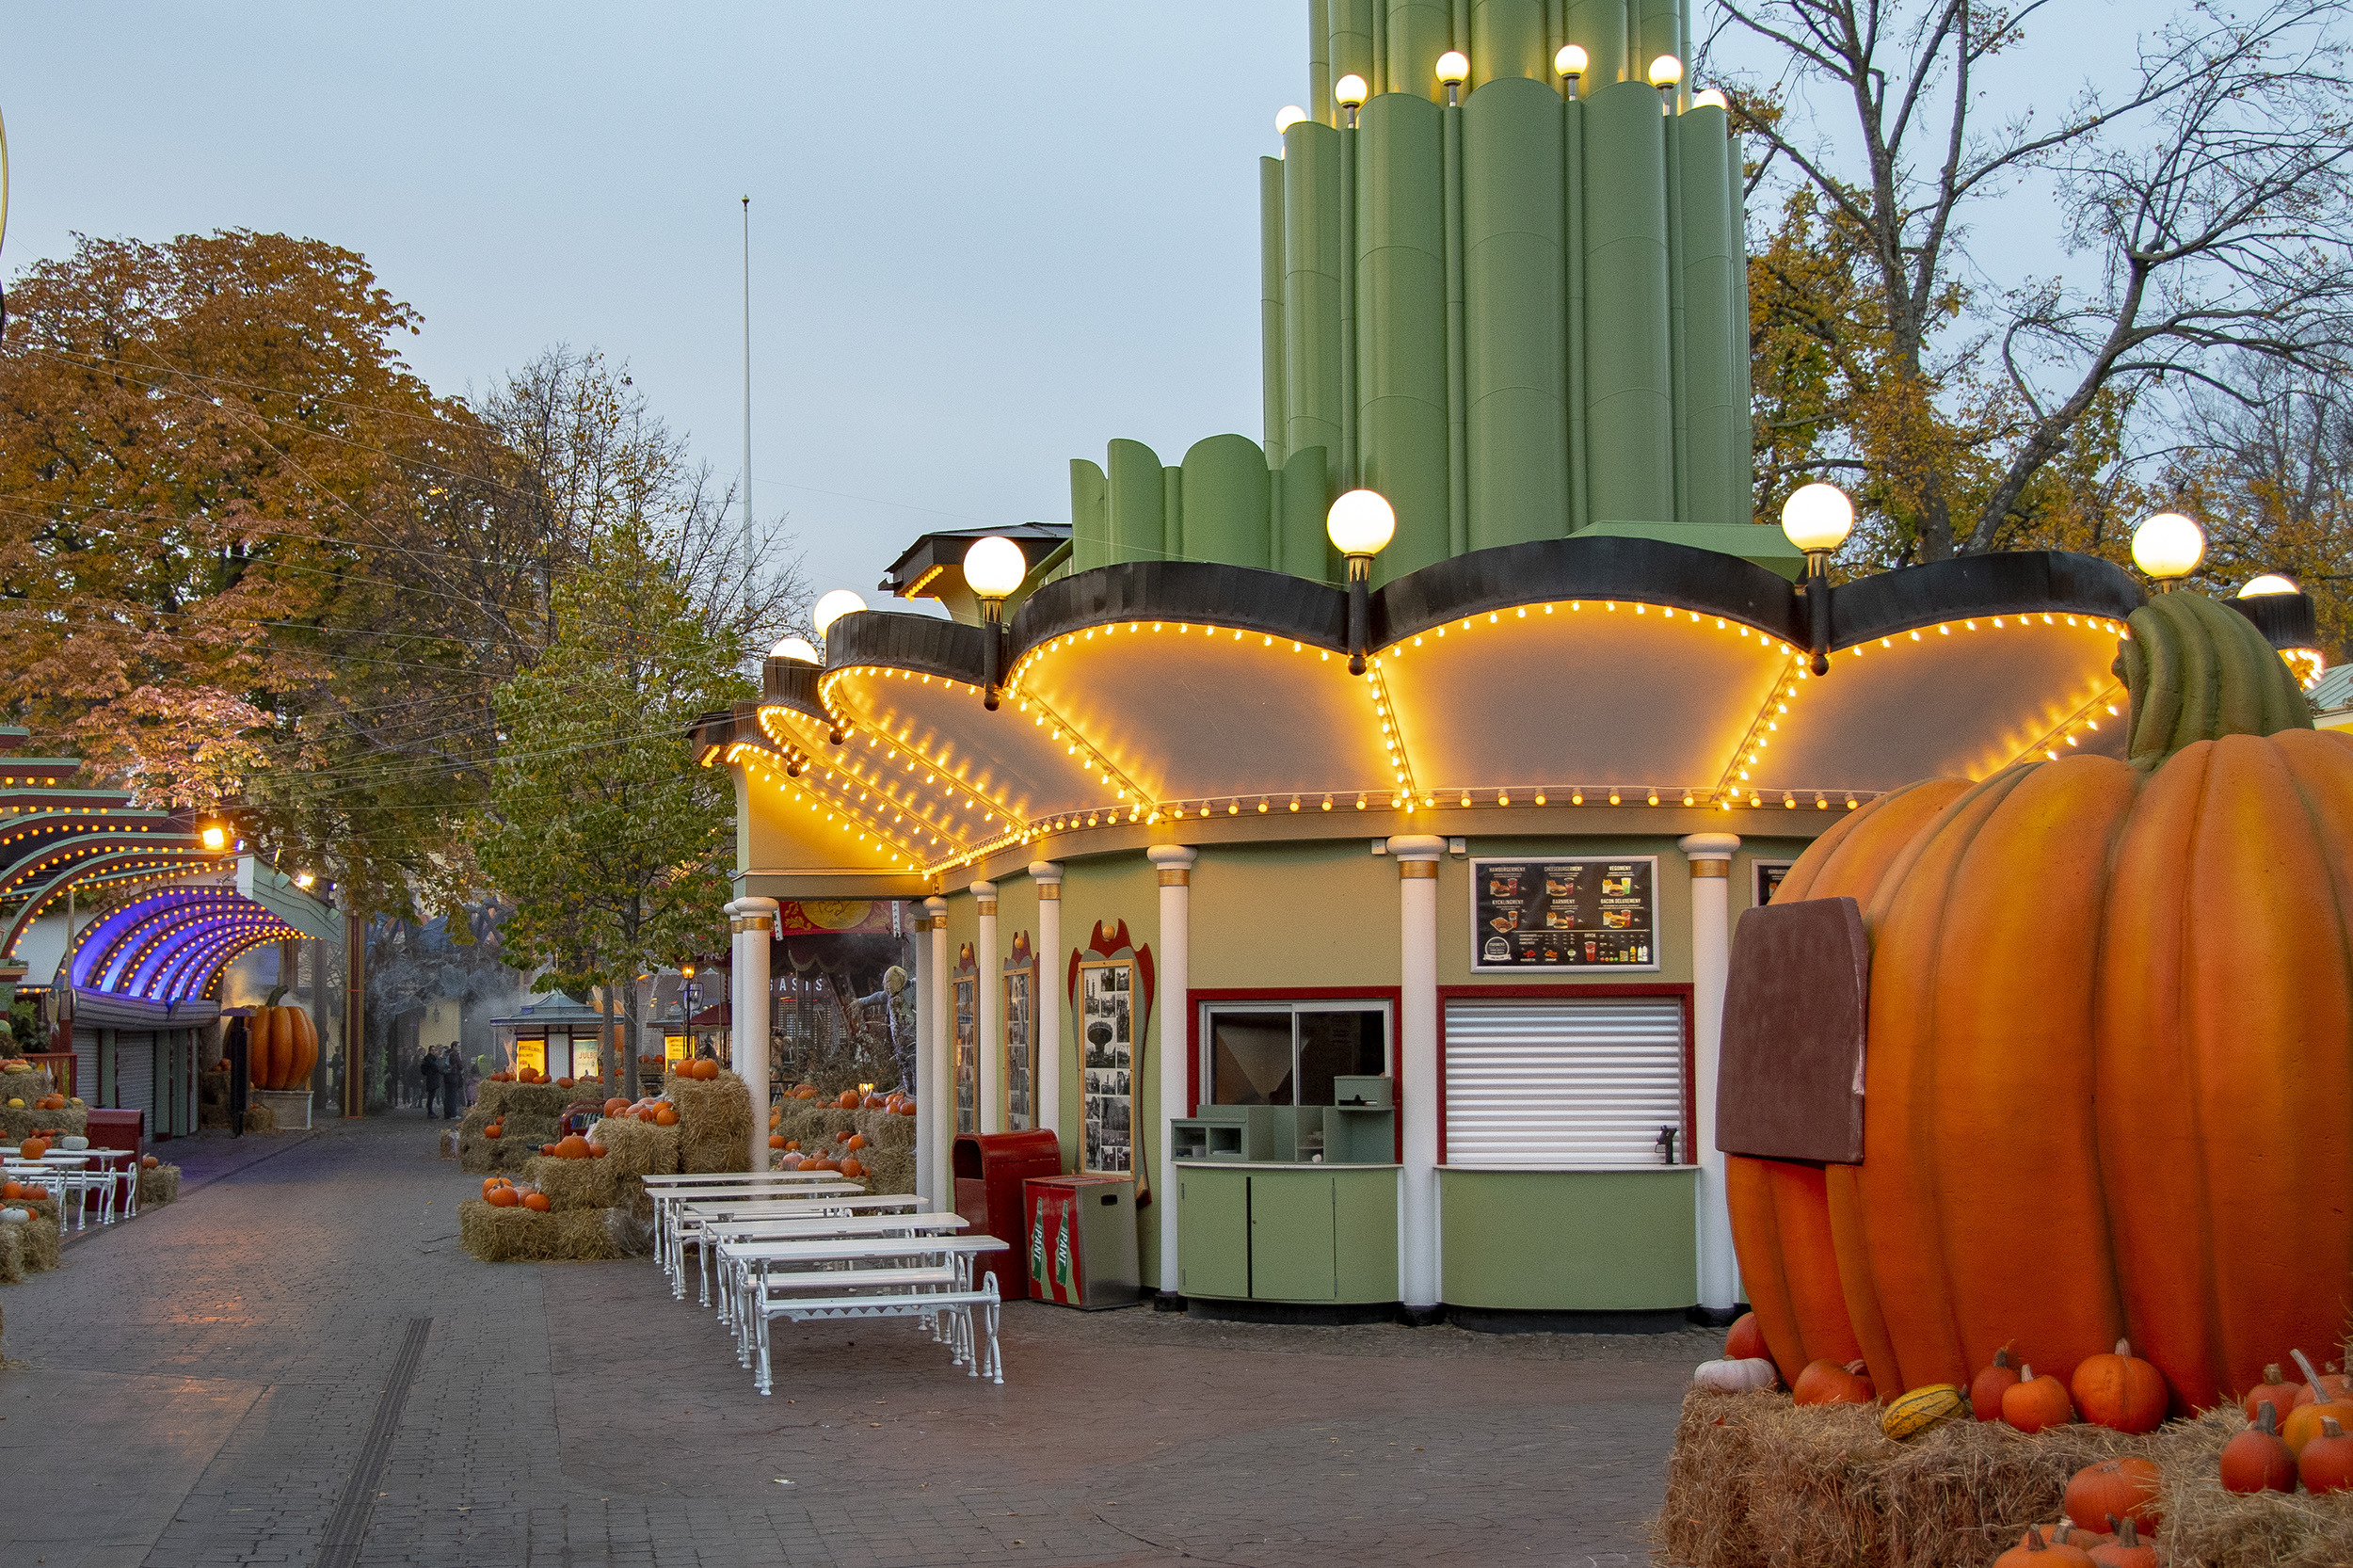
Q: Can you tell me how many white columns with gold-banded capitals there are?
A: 9